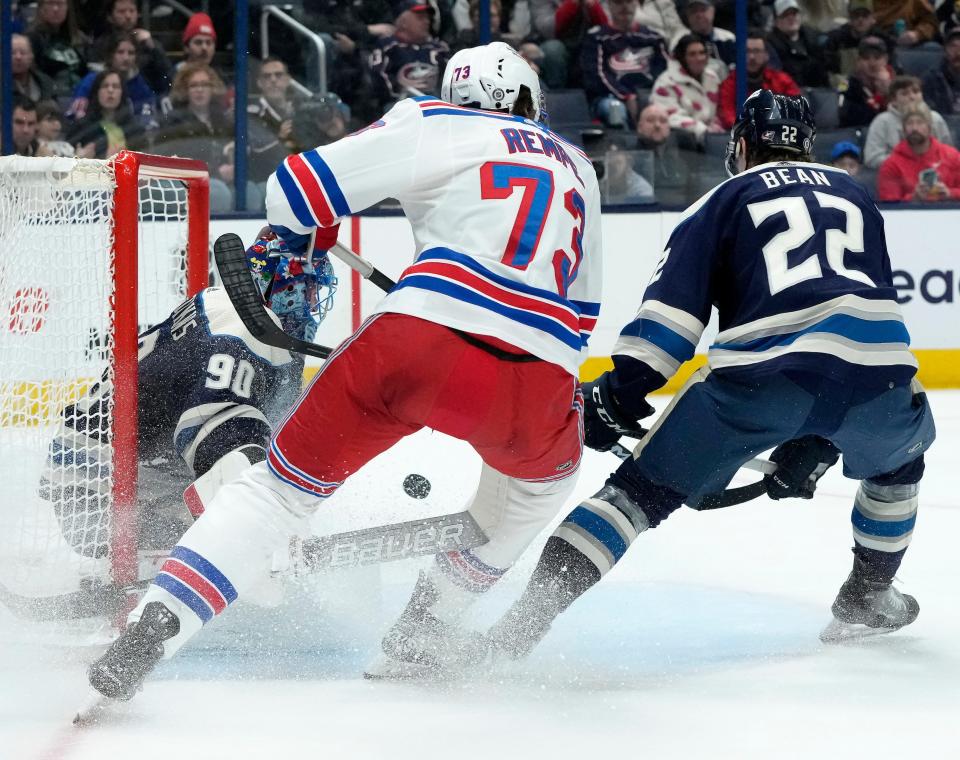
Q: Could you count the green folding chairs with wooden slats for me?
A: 0